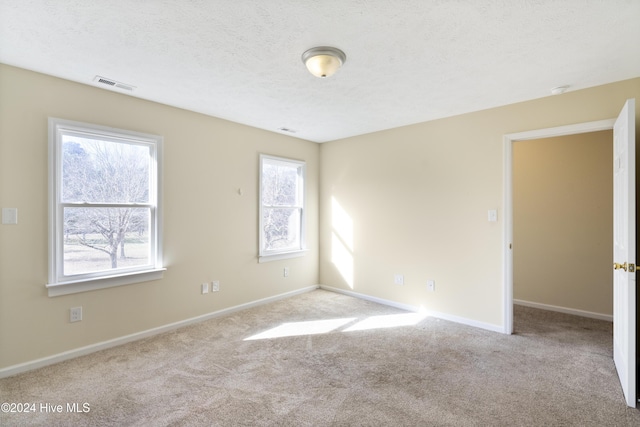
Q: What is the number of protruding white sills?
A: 2